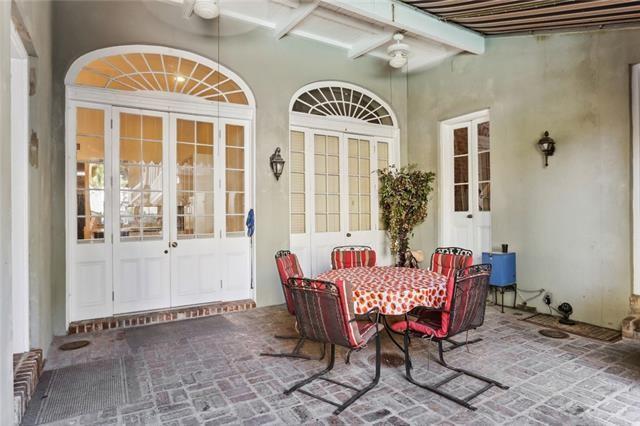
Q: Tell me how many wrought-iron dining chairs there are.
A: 5